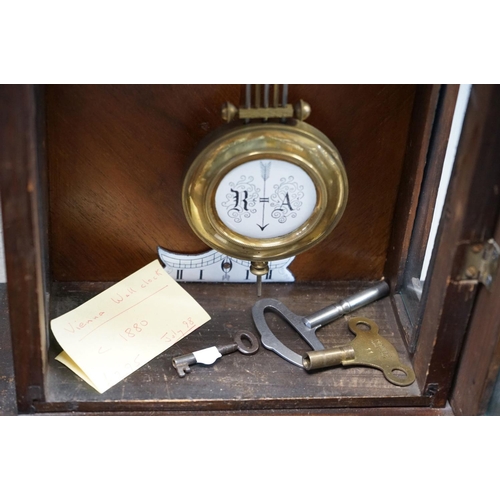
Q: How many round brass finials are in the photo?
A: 2